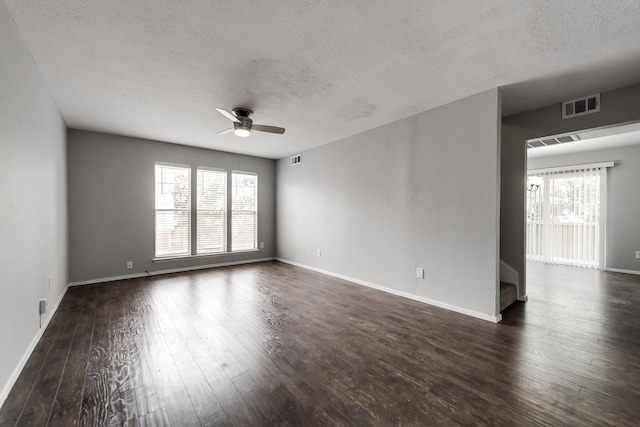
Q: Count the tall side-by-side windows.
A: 3